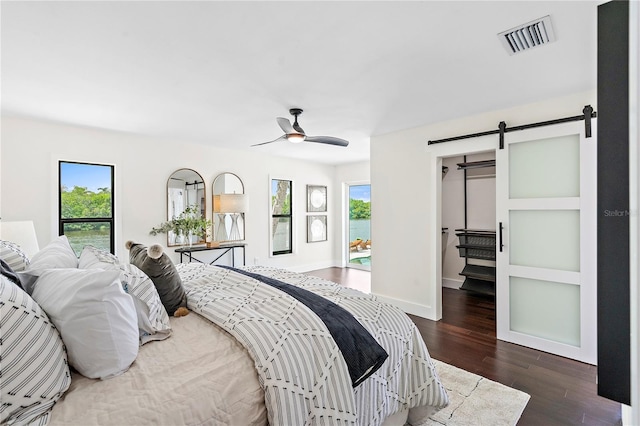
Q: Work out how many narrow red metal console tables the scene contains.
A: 0